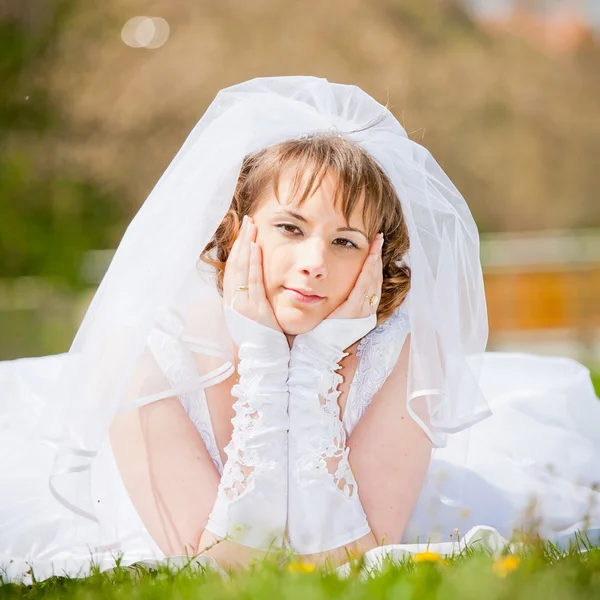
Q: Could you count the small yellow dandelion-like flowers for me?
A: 3